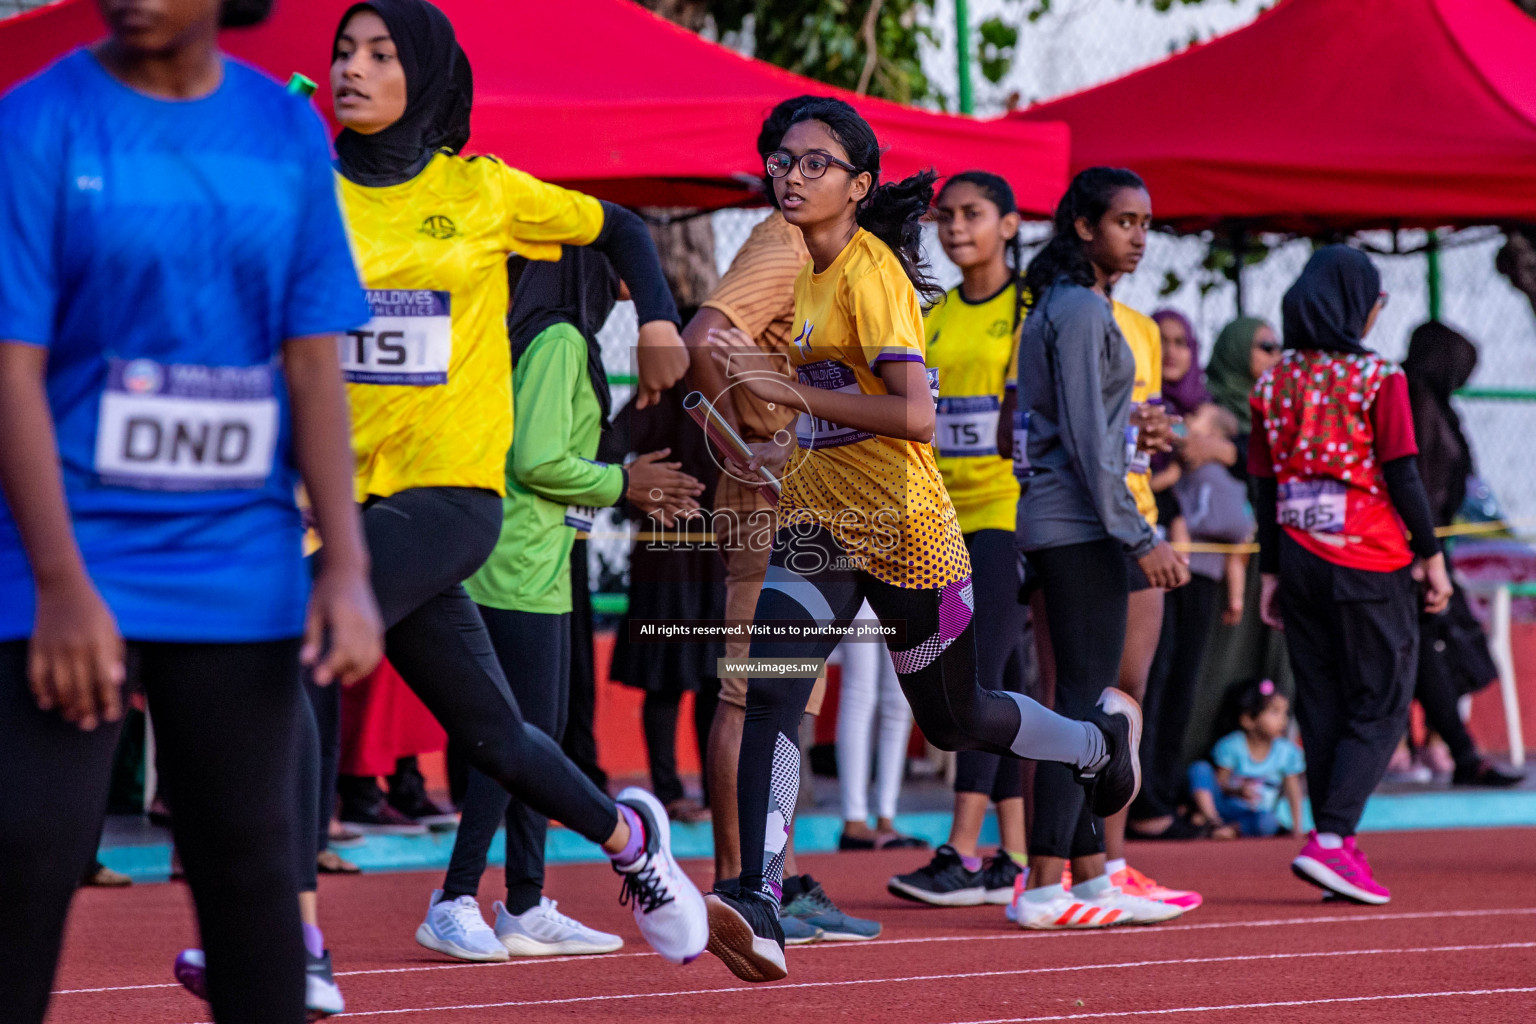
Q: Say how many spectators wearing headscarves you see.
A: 3